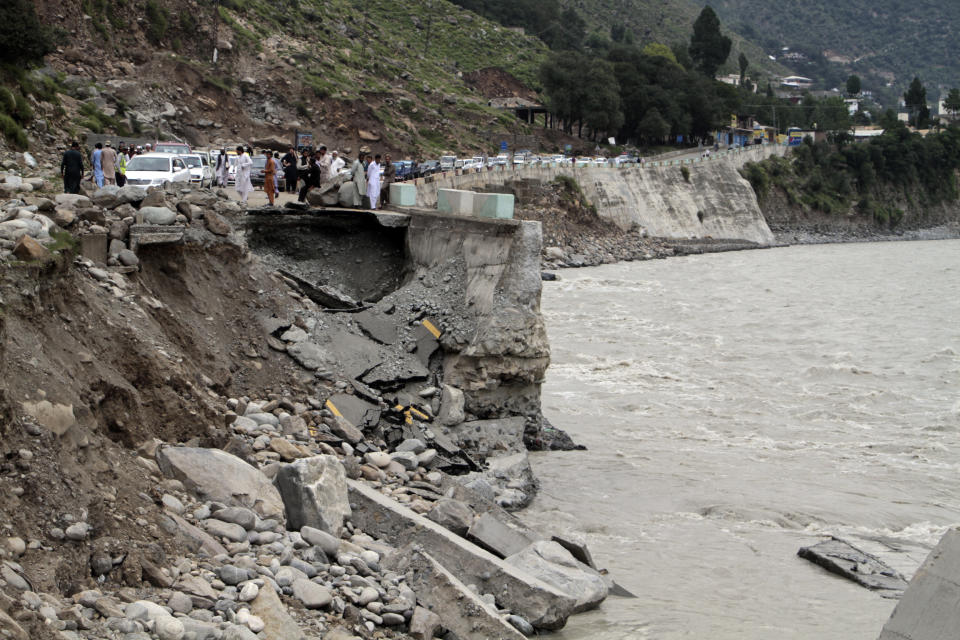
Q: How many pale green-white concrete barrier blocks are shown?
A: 3